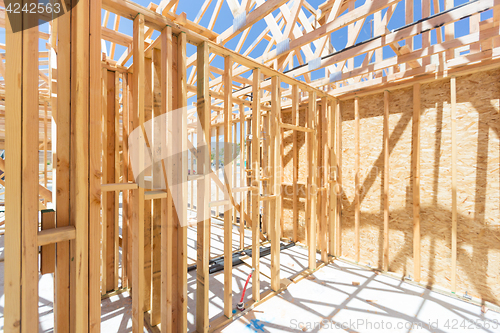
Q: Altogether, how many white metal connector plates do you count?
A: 4